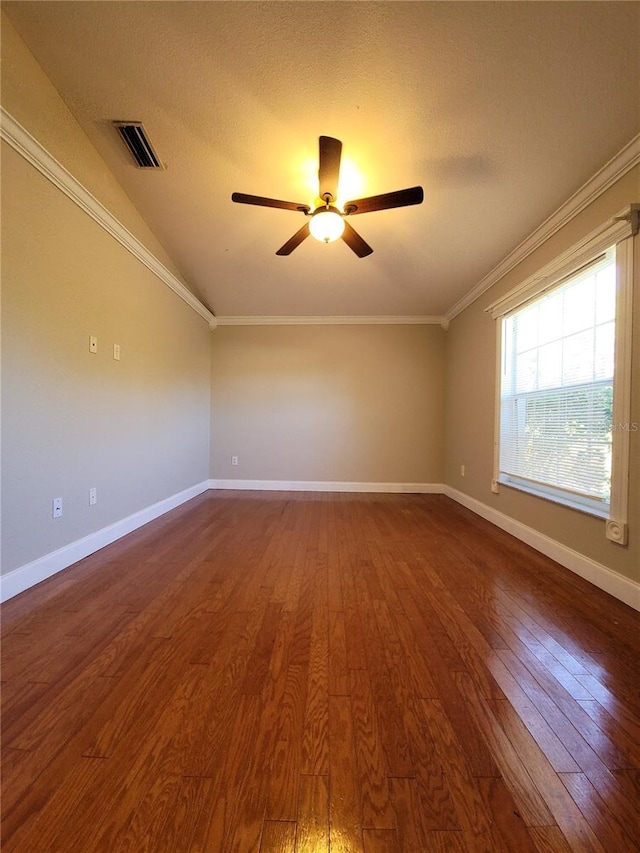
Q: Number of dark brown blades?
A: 5